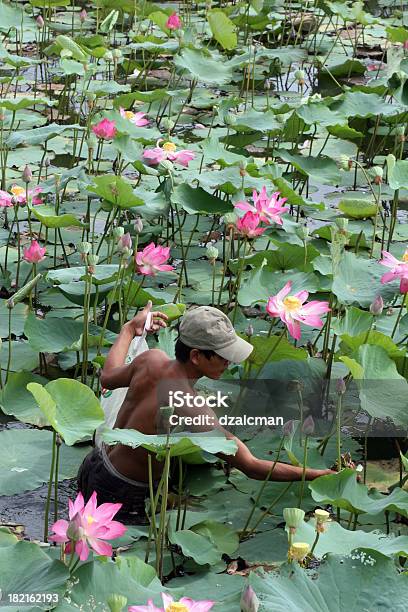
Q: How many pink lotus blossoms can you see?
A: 13